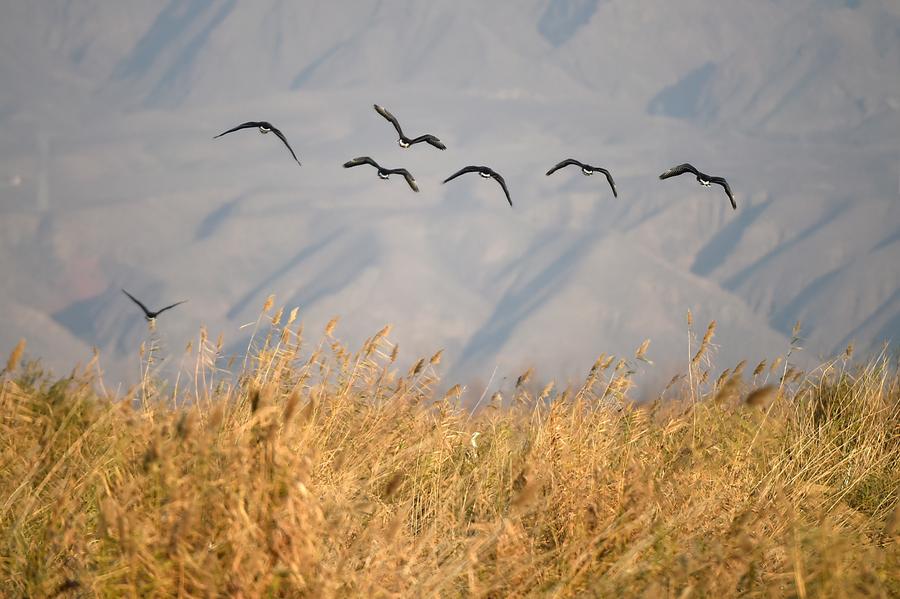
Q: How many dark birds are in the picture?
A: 7